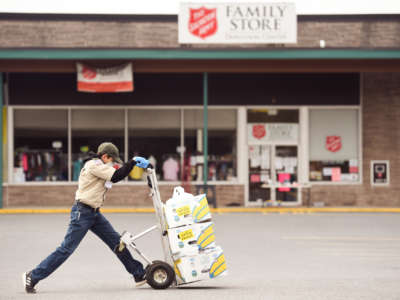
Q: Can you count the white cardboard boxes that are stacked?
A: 3